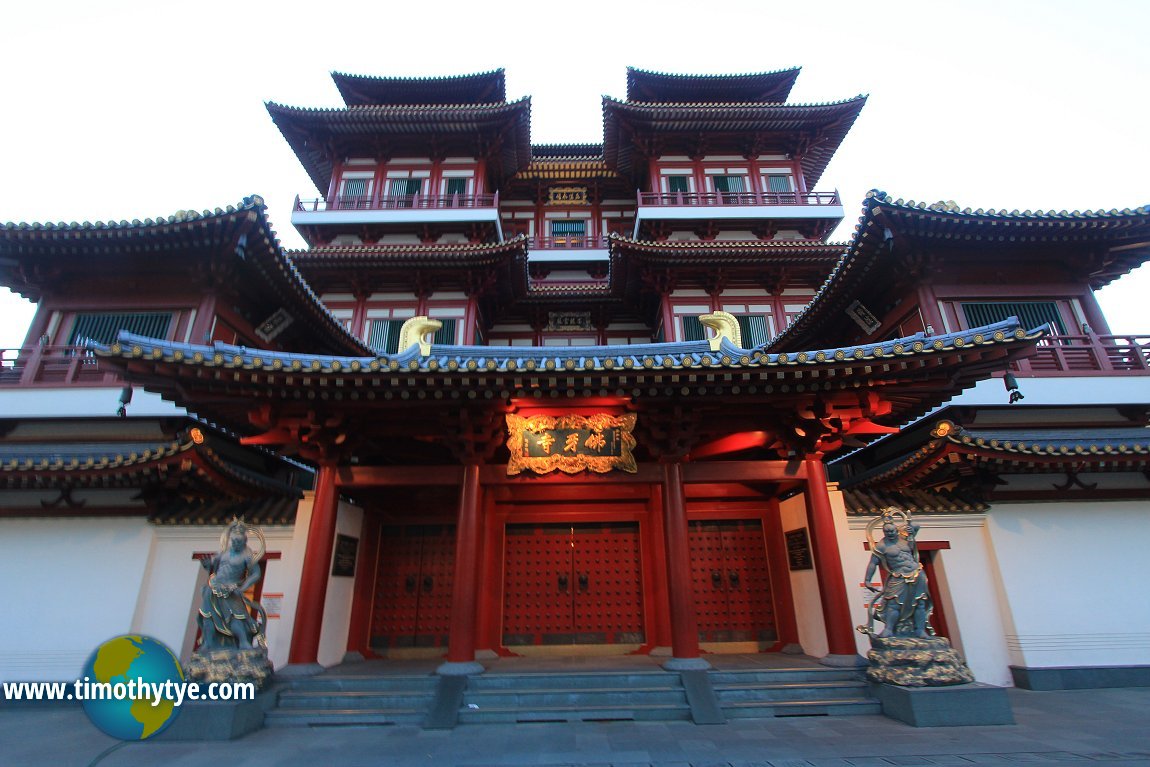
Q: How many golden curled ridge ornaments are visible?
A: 2